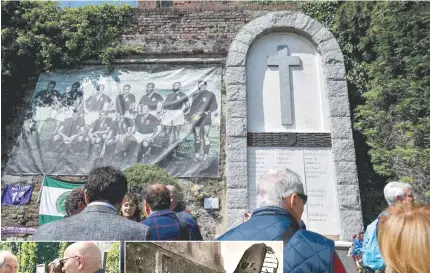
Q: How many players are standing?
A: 7